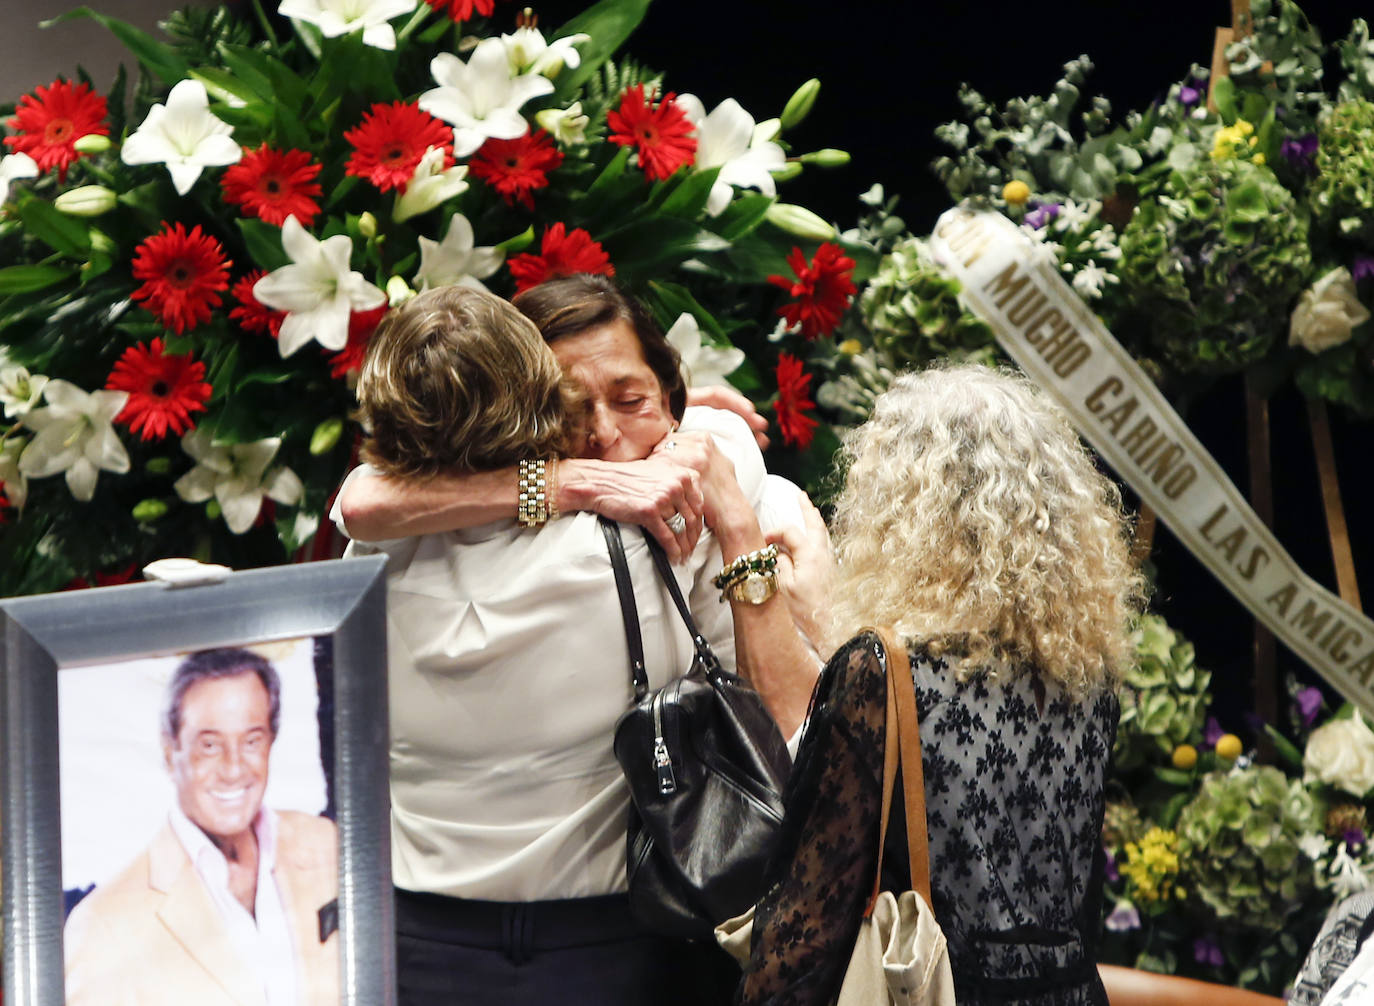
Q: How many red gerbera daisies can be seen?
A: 13